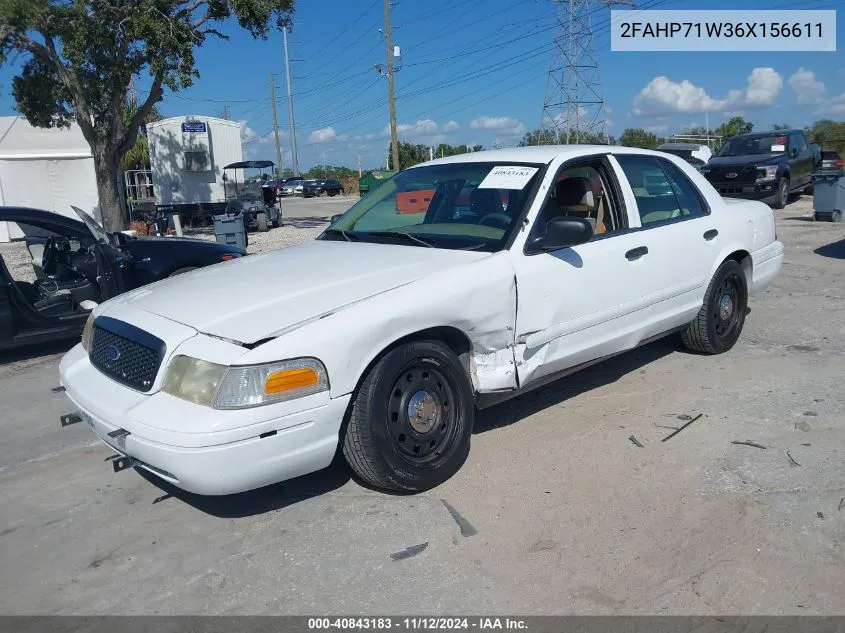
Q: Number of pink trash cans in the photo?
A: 0